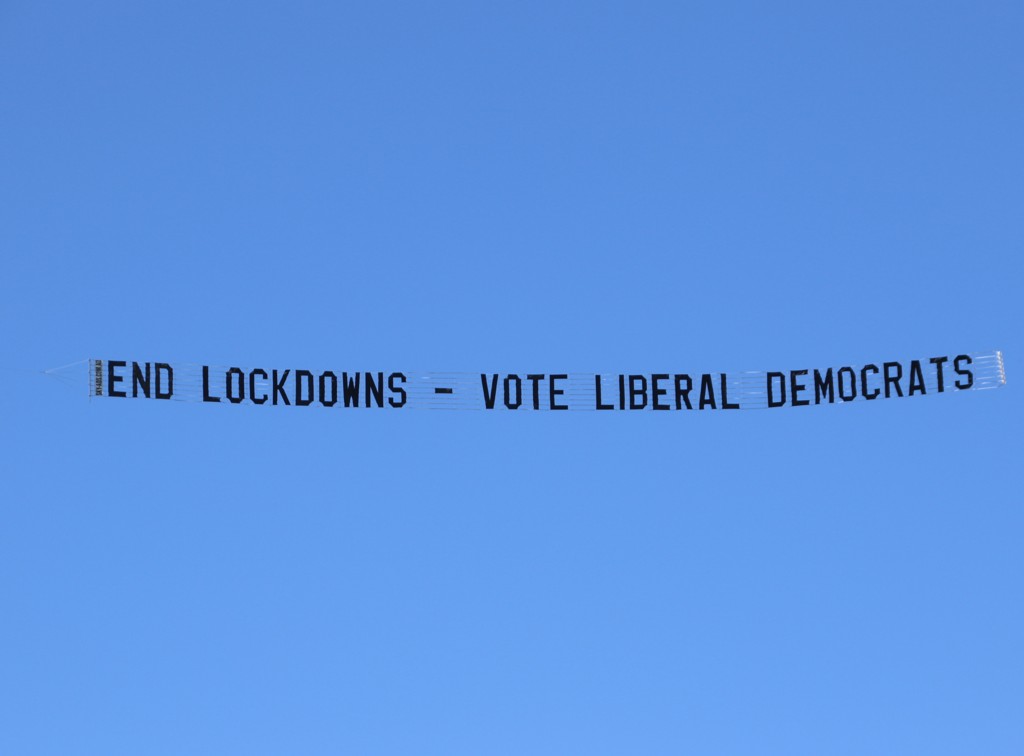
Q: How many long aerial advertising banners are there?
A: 1